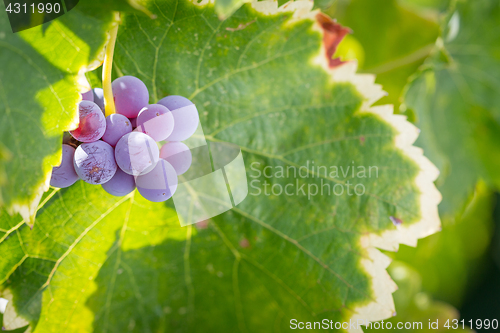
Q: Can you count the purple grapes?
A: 13